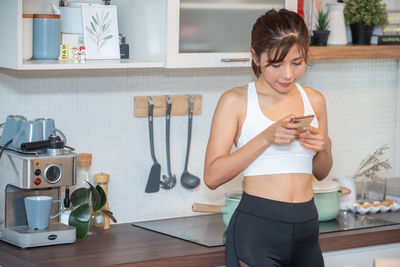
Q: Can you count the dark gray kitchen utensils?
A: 3